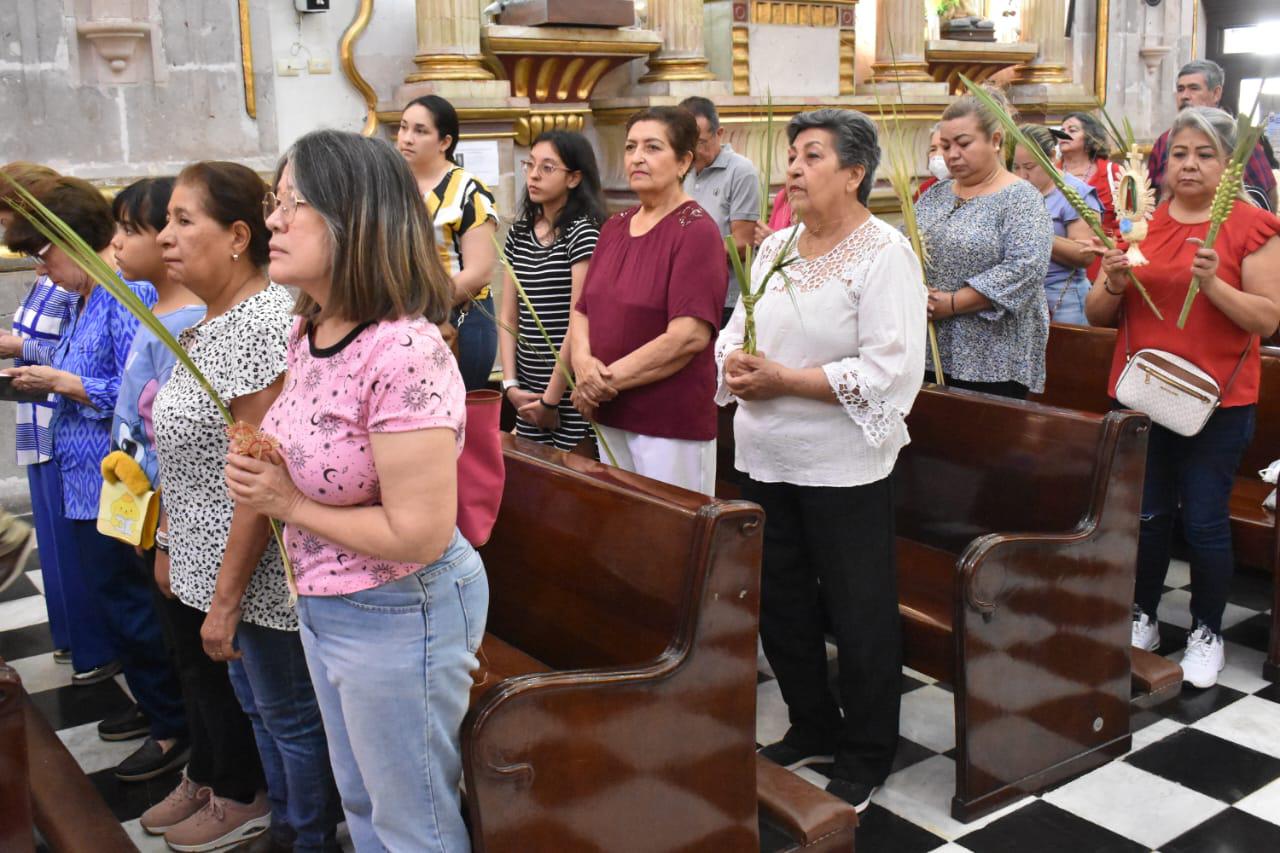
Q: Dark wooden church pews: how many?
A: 4